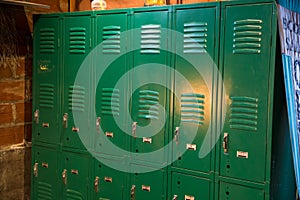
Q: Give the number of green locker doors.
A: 12